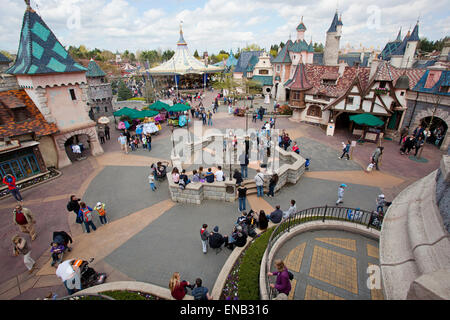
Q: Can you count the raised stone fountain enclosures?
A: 1